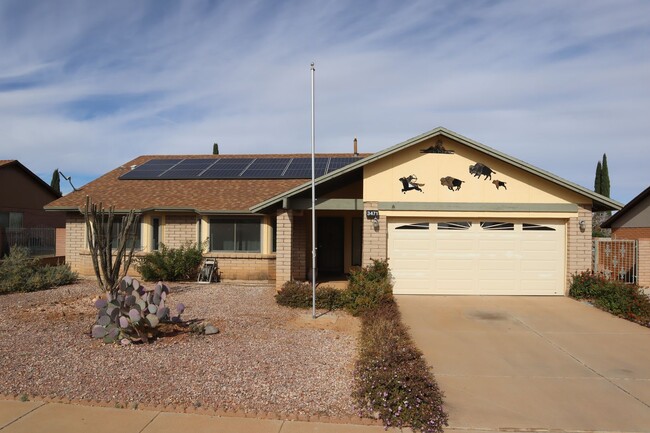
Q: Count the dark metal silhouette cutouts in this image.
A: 5